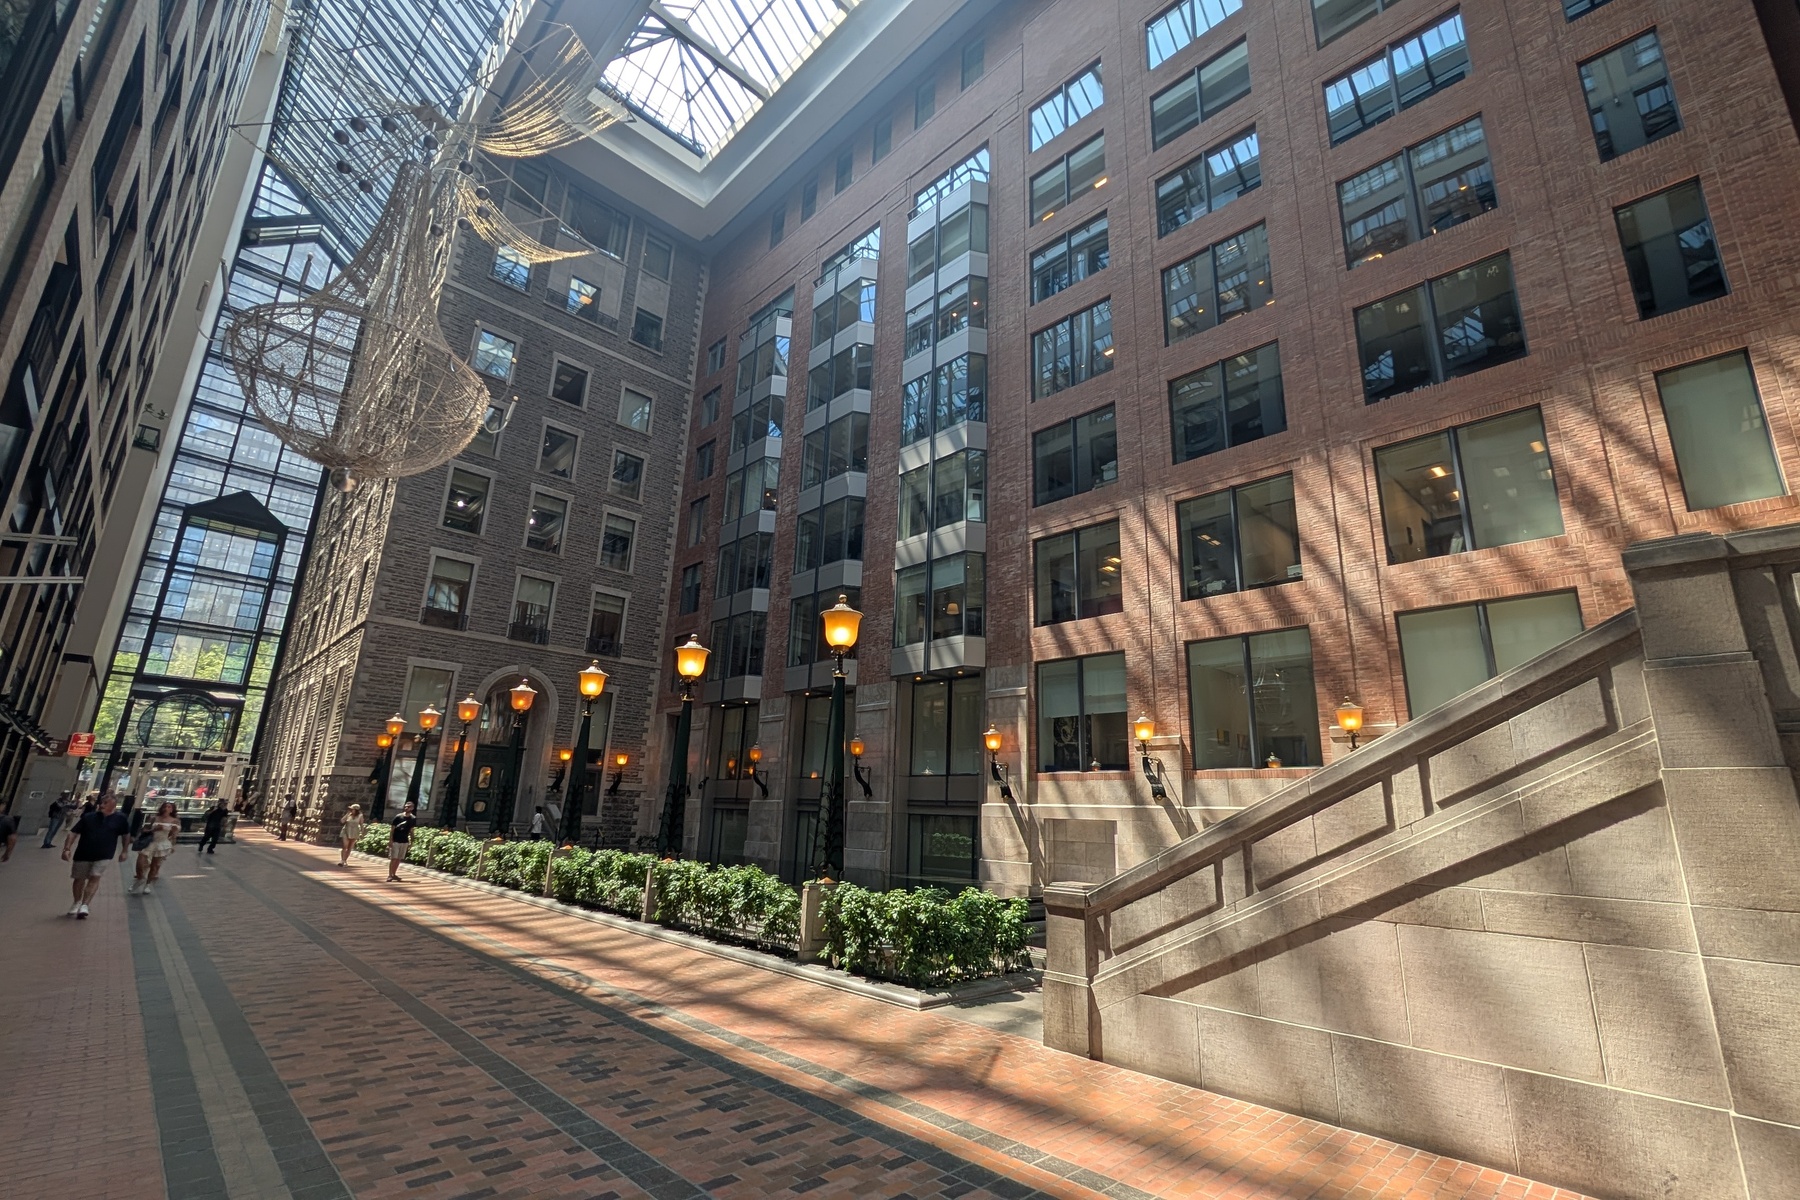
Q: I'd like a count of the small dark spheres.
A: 11